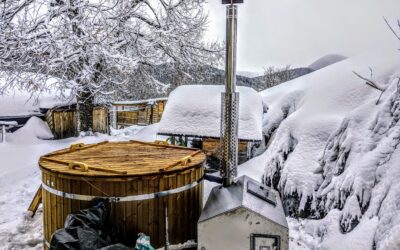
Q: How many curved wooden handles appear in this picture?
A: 4